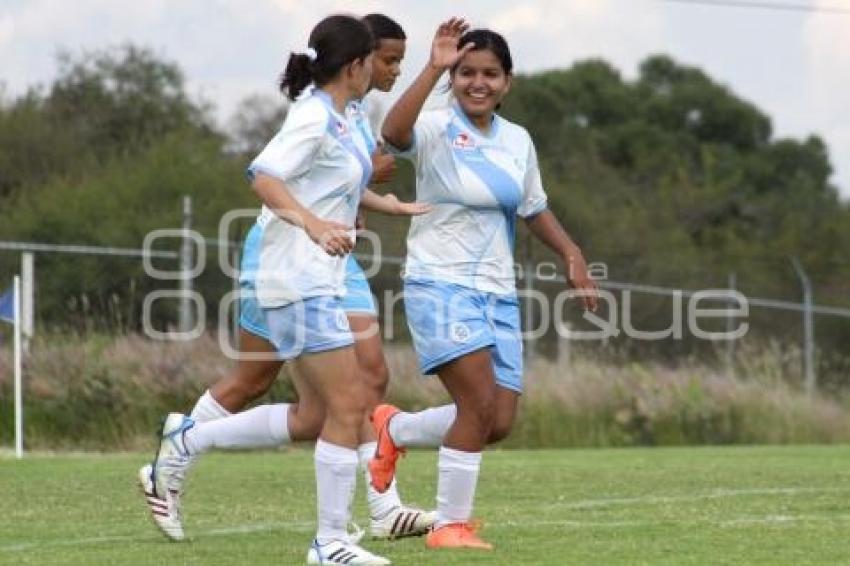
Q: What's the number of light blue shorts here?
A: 3